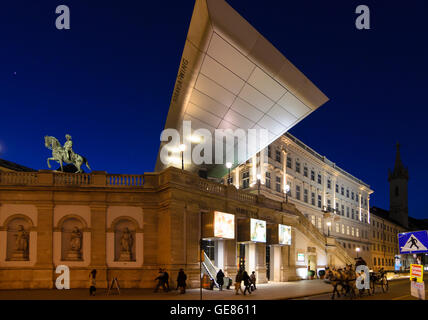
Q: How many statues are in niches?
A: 3